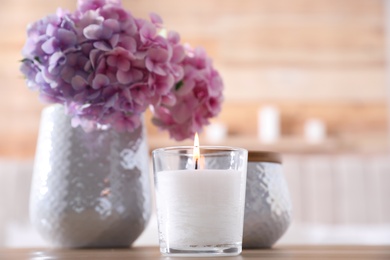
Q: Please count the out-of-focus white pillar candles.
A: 3